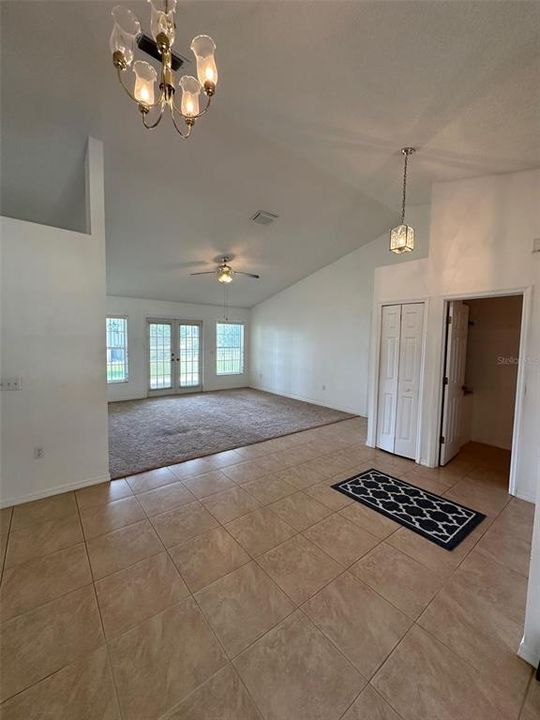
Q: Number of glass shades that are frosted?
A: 3